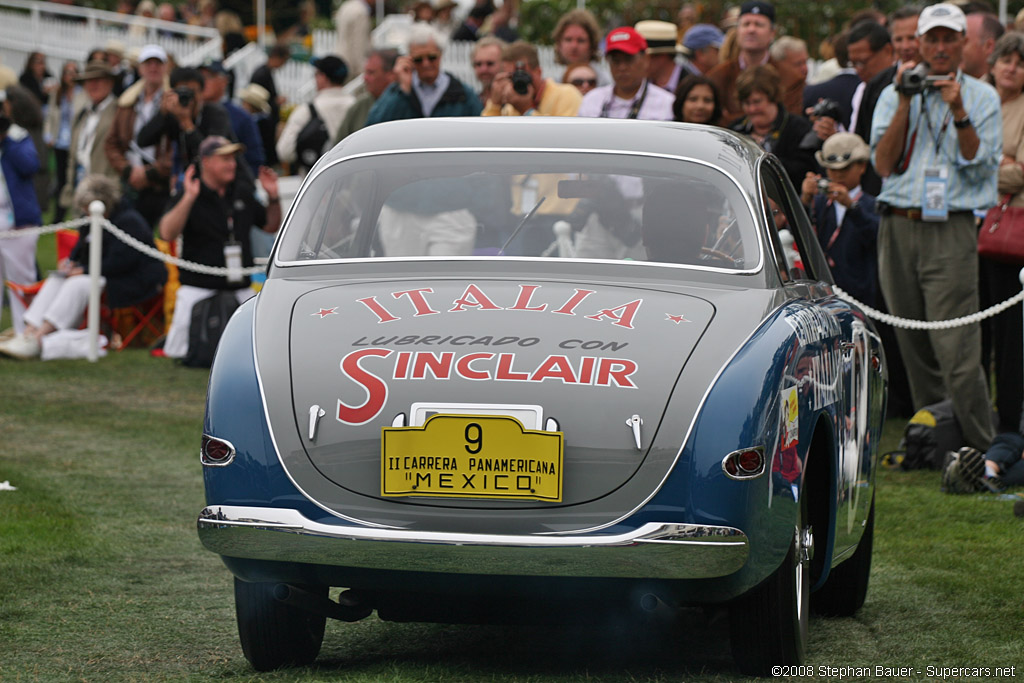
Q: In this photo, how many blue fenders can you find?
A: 2